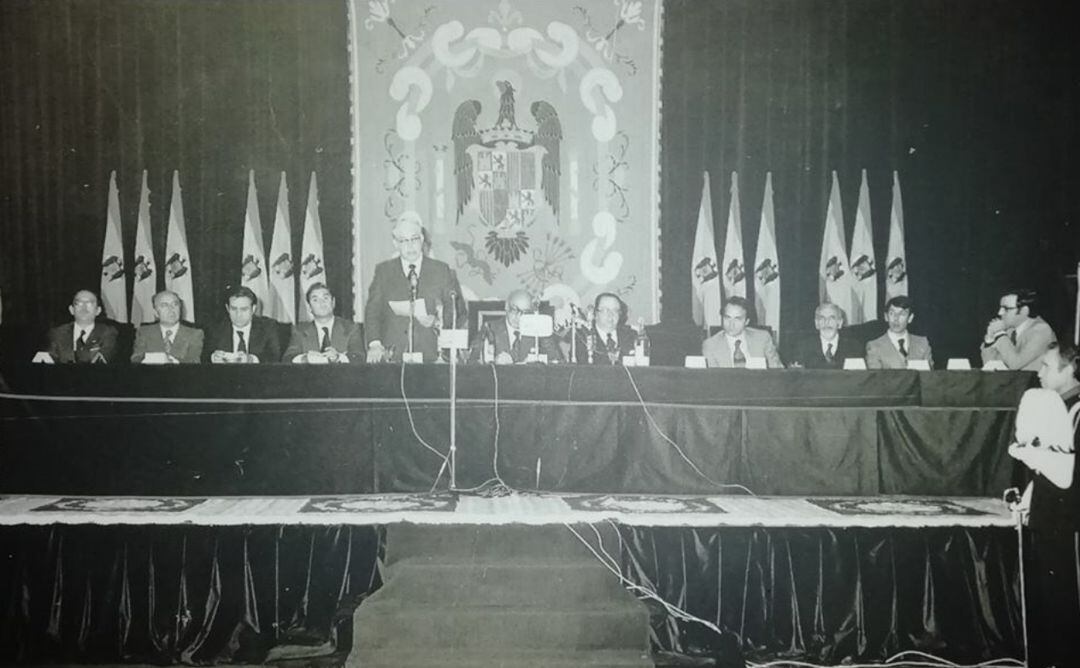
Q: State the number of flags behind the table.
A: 12